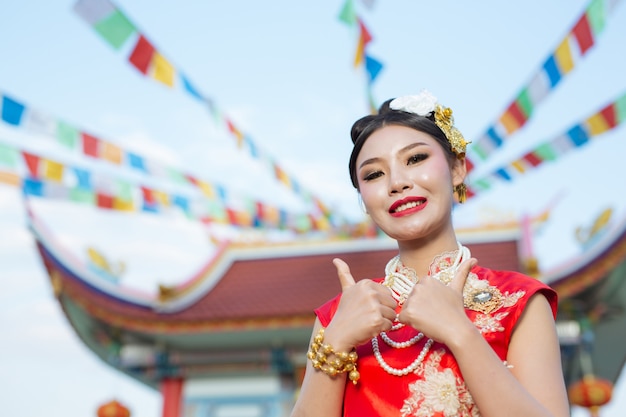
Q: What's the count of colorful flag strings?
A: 7